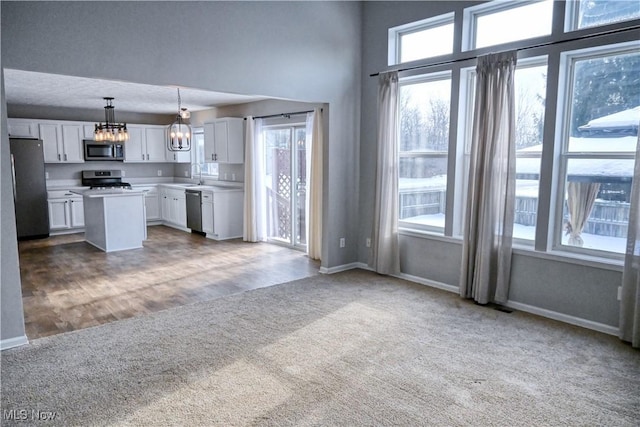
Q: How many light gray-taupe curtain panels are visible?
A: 3